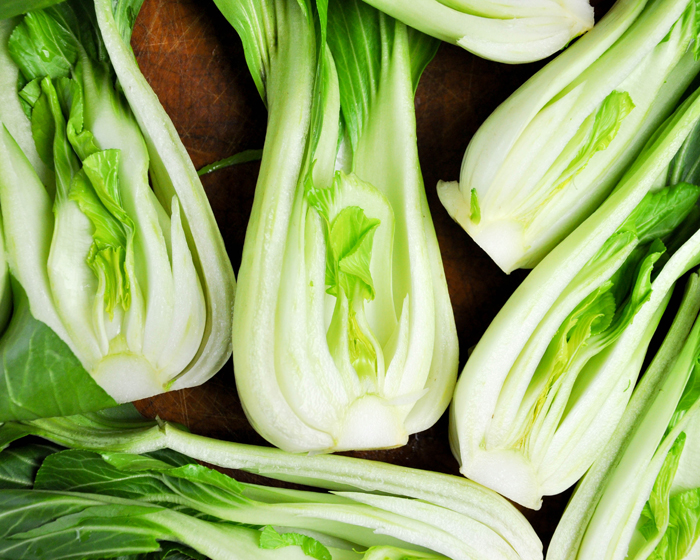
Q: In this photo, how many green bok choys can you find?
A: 7